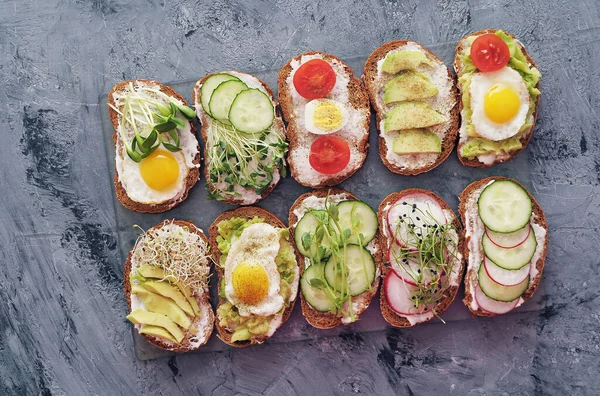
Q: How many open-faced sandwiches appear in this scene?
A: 10